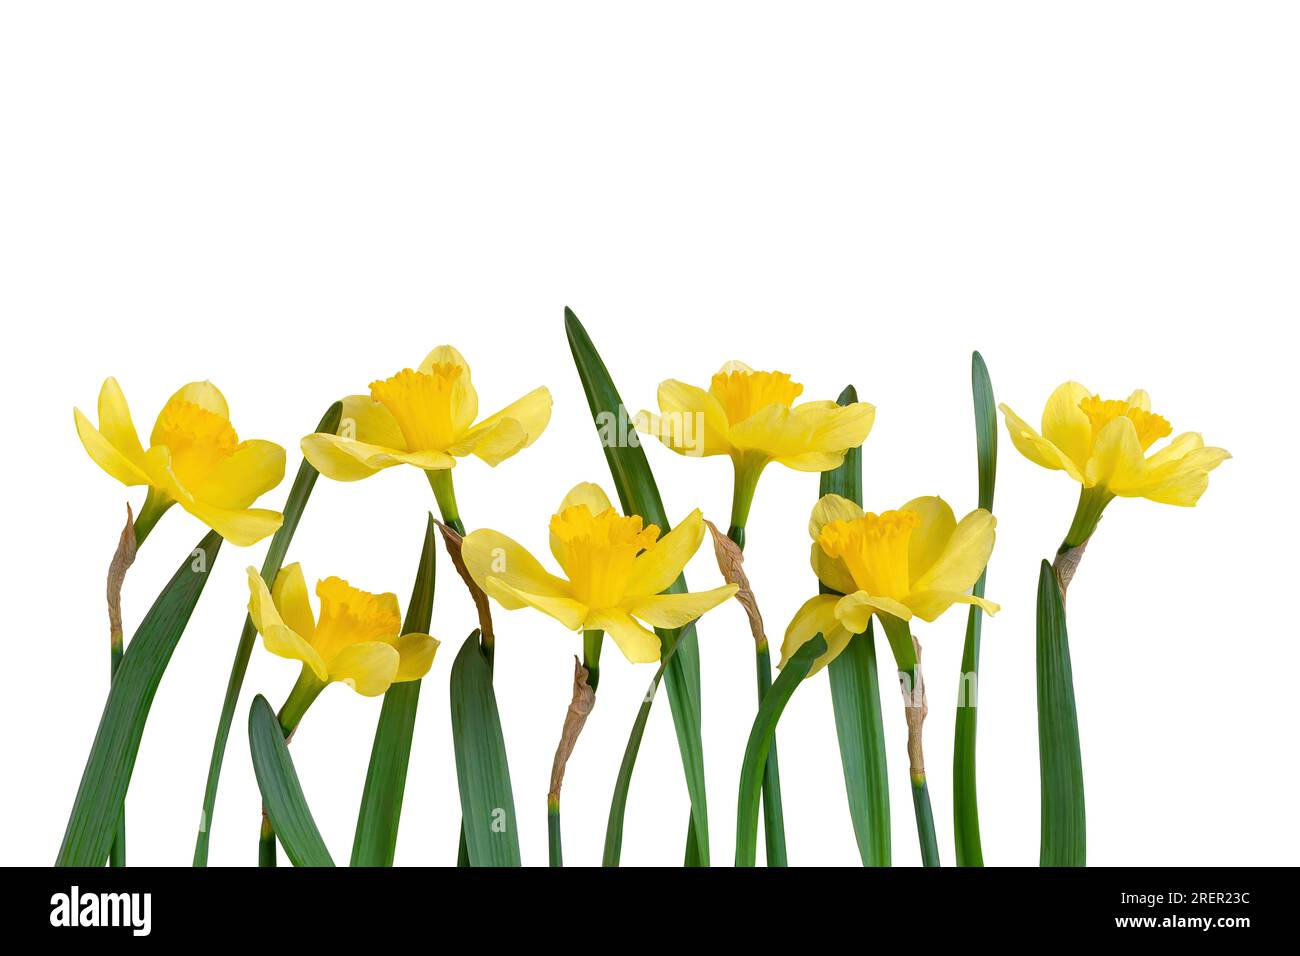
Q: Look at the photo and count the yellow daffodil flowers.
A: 7